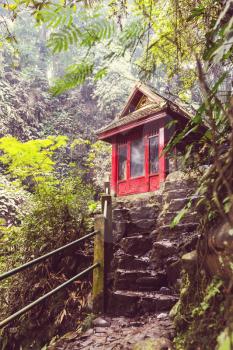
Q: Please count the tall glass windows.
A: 3